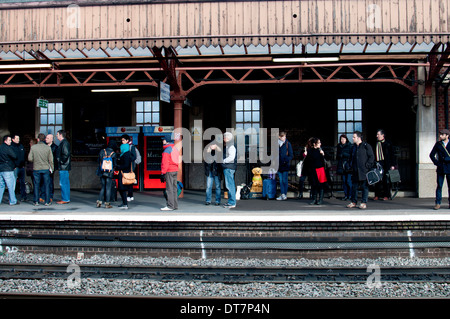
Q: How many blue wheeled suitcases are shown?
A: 1